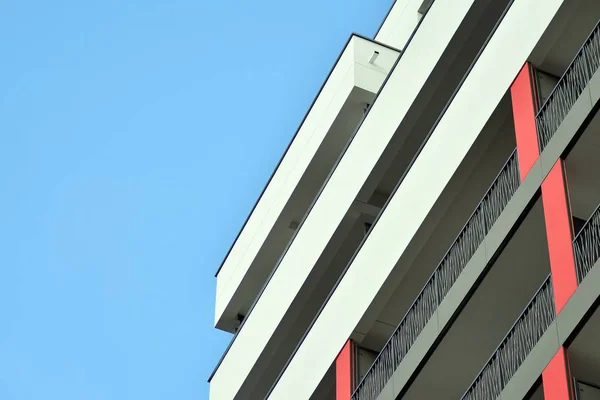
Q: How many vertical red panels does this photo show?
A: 4